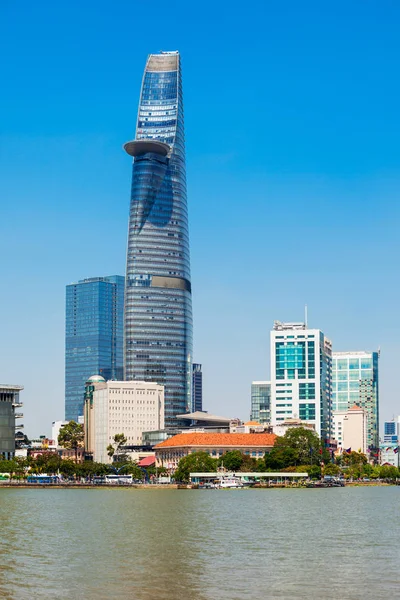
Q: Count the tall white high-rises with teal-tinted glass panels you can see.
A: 2